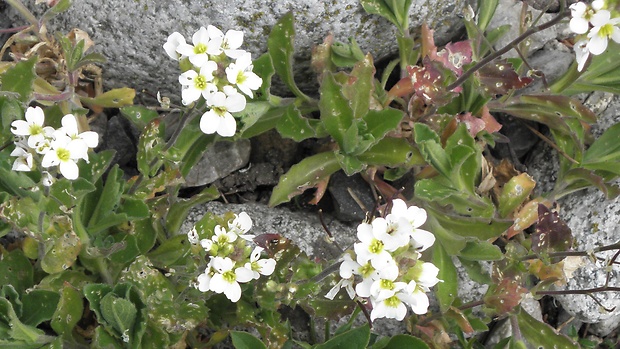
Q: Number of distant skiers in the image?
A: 0